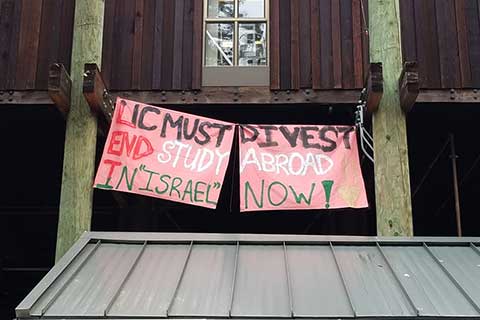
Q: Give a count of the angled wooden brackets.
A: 4